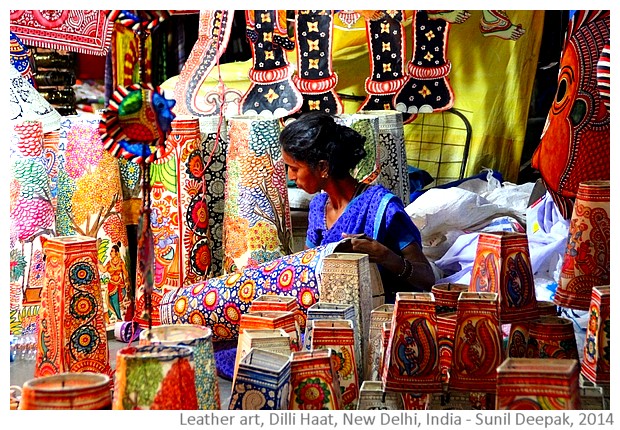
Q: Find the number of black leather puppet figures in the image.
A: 4